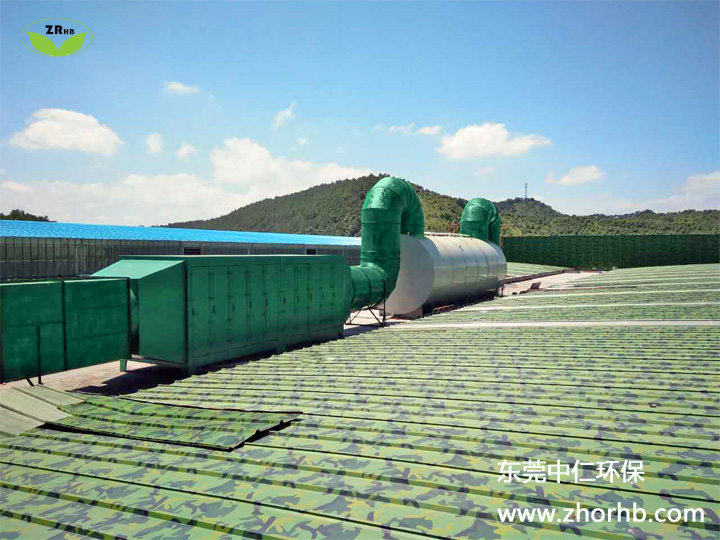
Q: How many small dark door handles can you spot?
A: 10